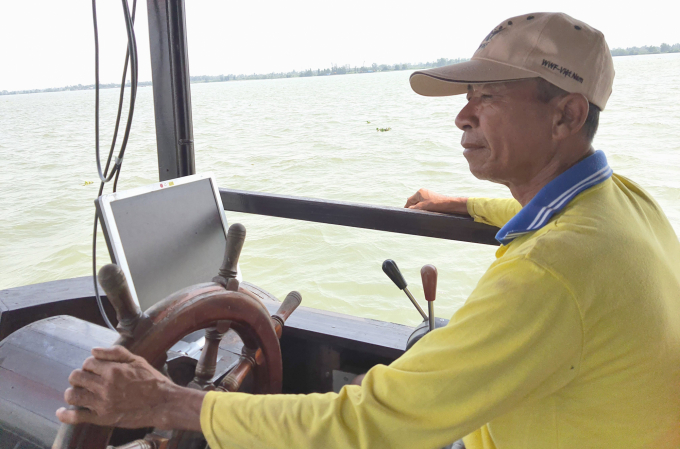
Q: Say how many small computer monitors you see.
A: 1